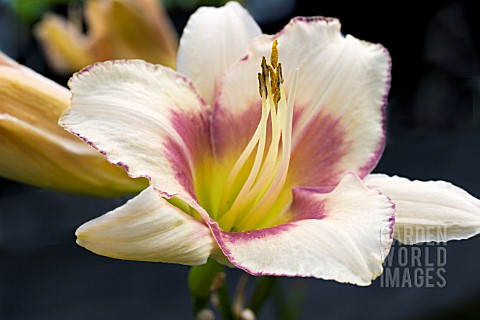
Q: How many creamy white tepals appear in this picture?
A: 6